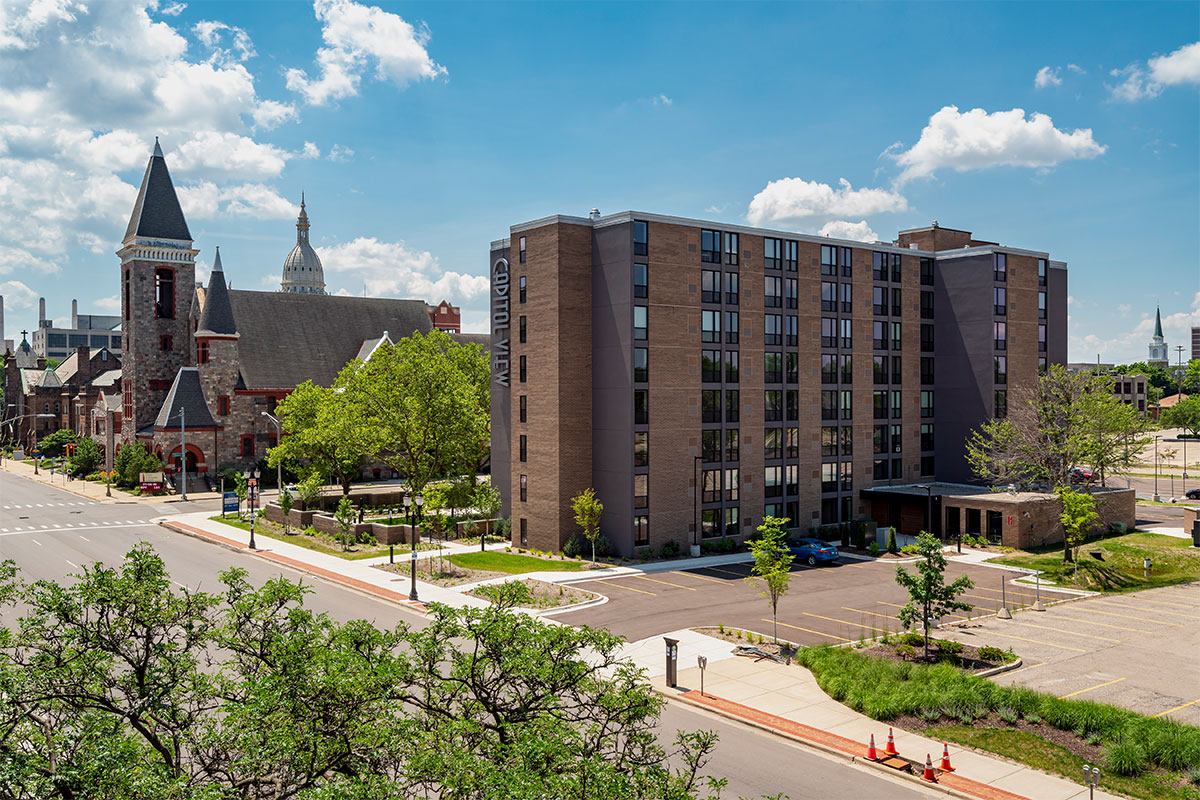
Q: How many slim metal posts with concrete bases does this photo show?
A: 2